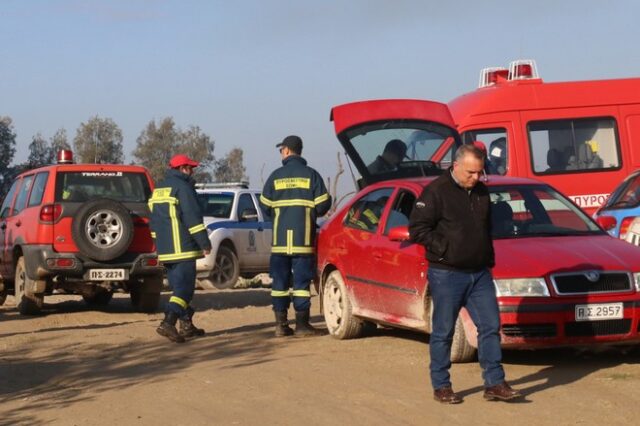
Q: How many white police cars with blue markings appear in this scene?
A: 1